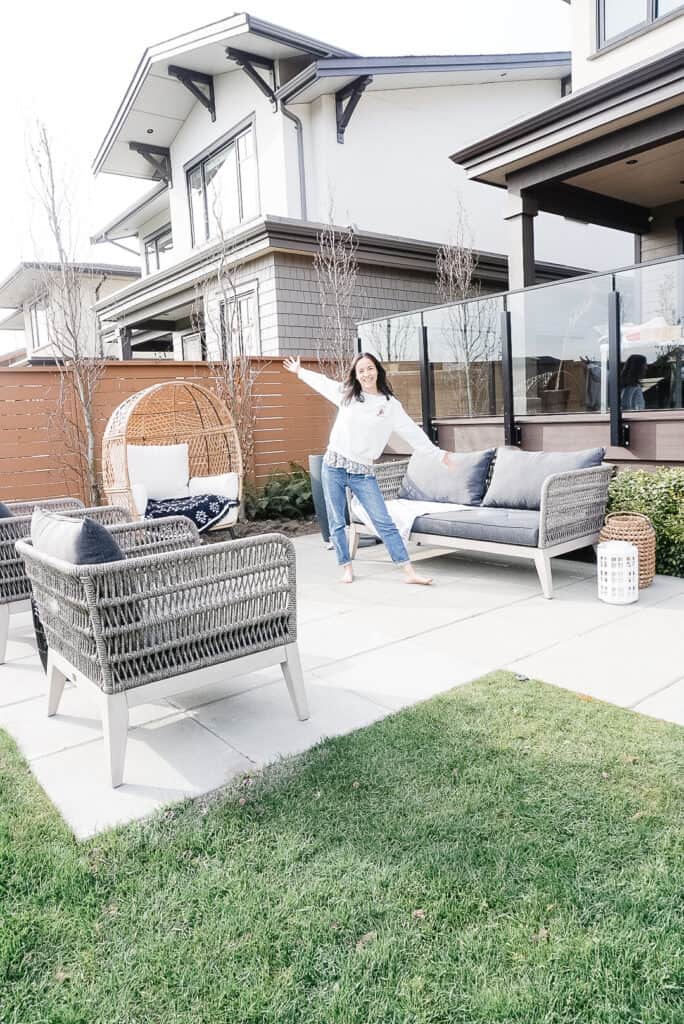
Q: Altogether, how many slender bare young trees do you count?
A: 4